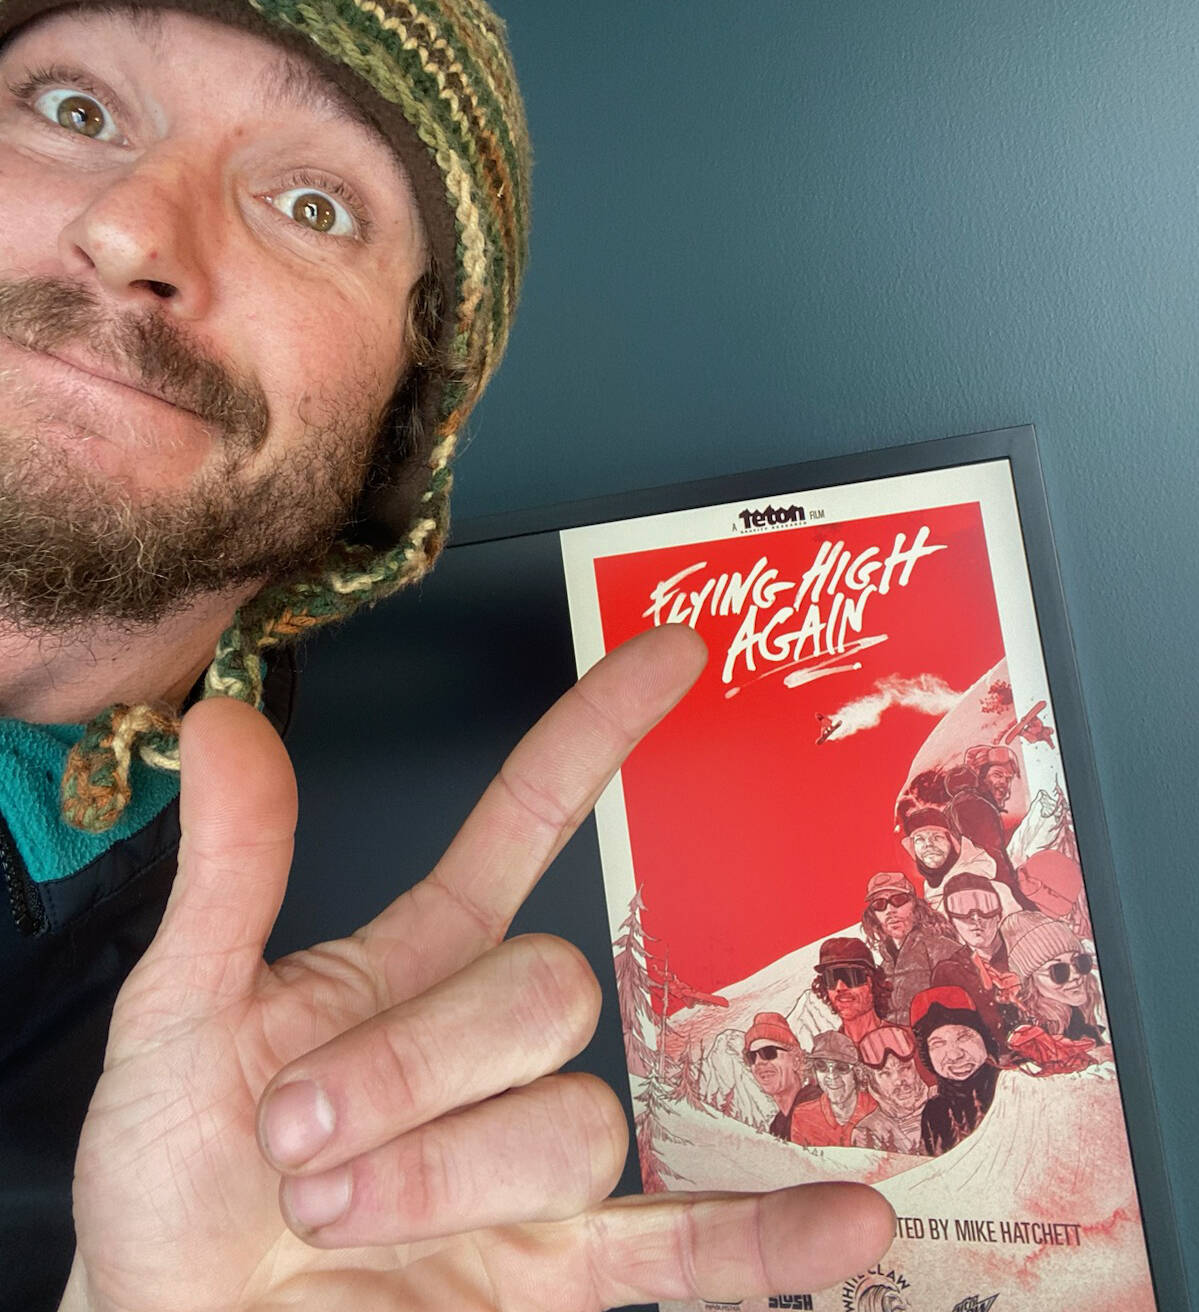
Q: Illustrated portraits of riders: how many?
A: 10